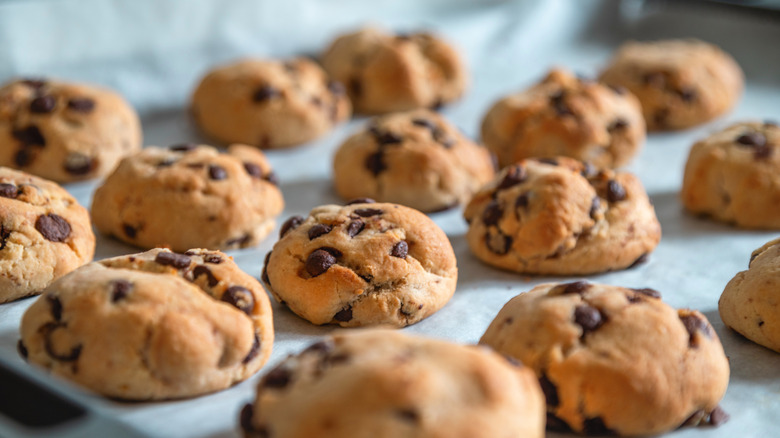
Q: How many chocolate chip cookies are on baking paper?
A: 15